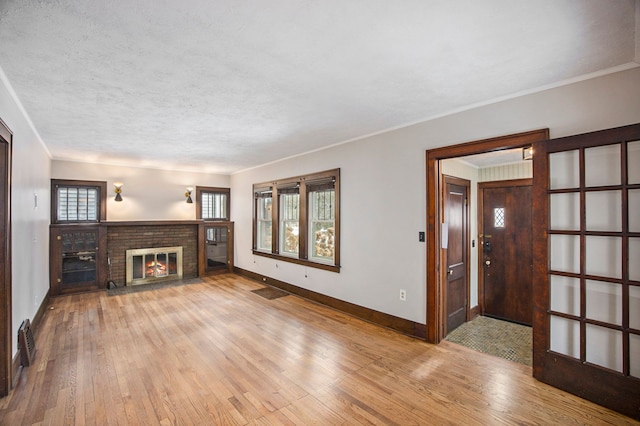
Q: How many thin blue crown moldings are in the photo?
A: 0